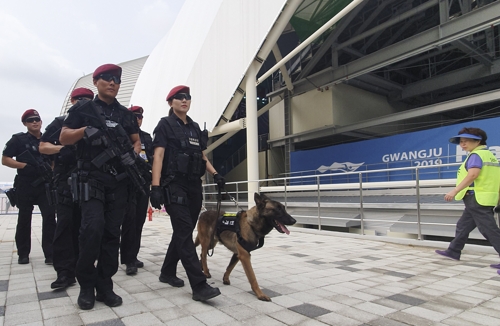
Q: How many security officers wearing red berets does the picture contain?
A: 5